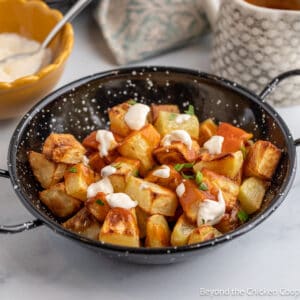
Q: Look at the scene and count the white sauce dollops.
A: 11